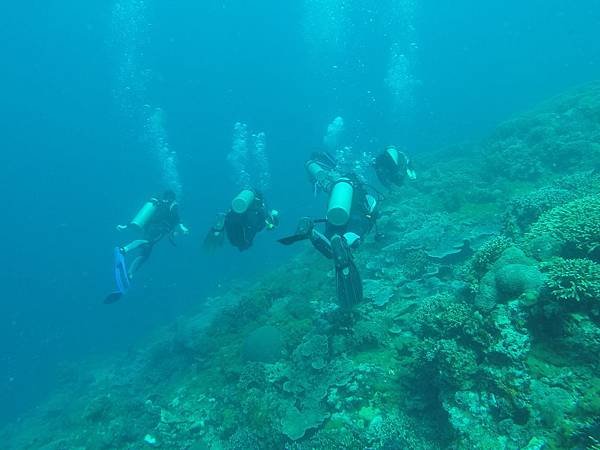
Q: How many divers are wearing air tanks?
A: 5